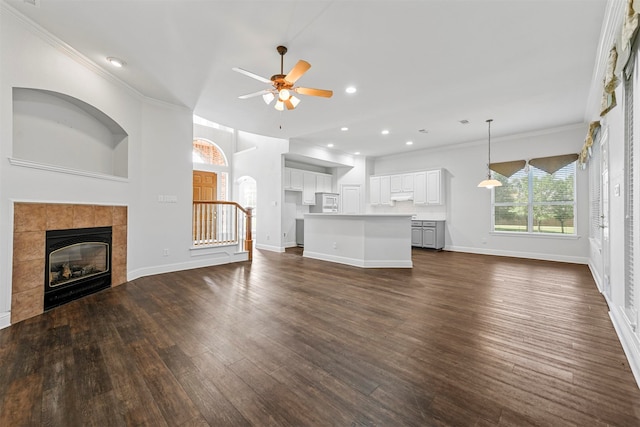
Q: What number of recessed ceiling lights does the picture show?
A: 7